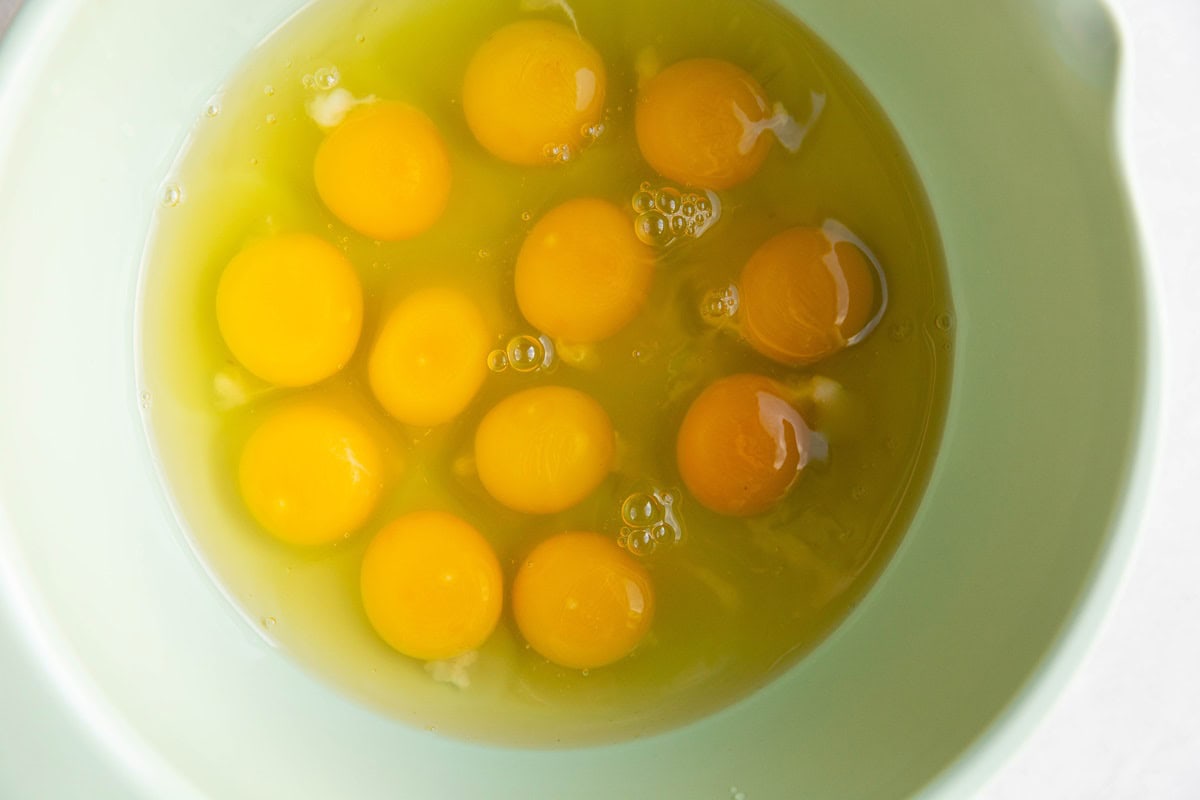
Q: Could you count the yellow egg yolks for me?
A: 12